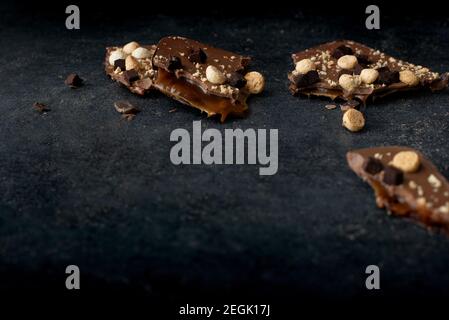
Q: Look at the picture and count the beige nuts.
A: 13